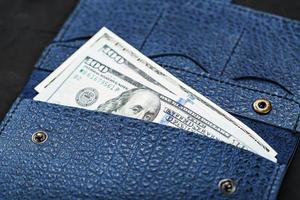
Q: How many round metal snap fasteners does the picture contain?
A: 3